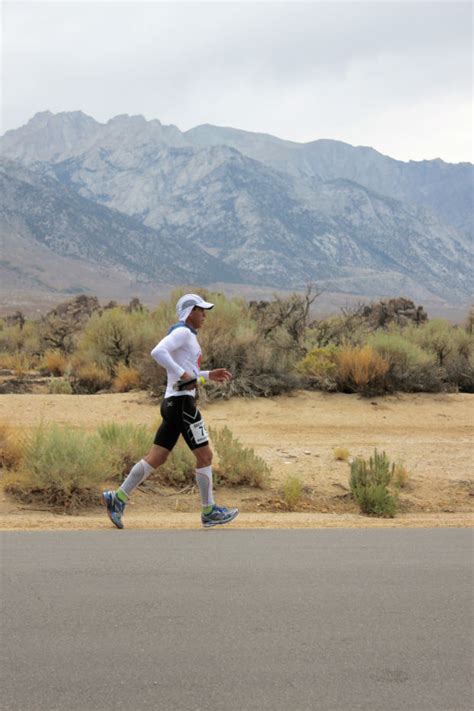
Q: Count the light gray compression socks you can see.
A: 2